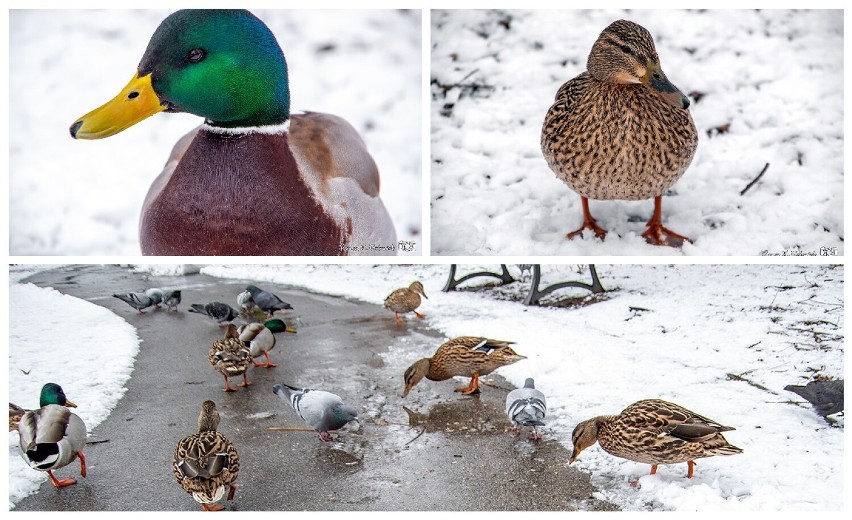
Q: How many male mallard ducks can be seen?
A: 3